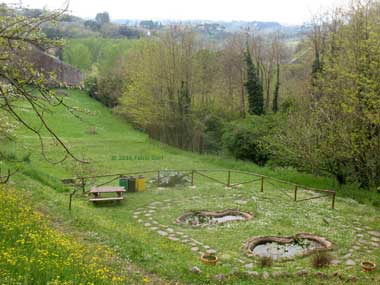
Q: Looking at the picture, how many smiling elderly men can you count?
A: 0